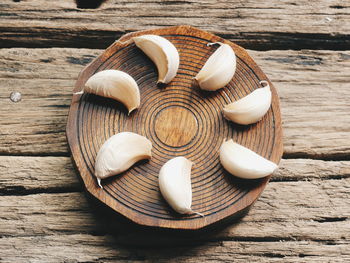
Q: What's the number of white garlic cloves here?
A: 7